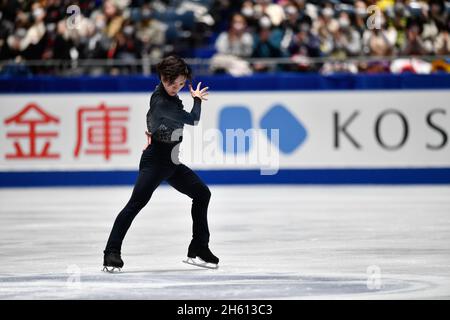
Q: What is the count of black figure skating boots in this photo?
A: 2